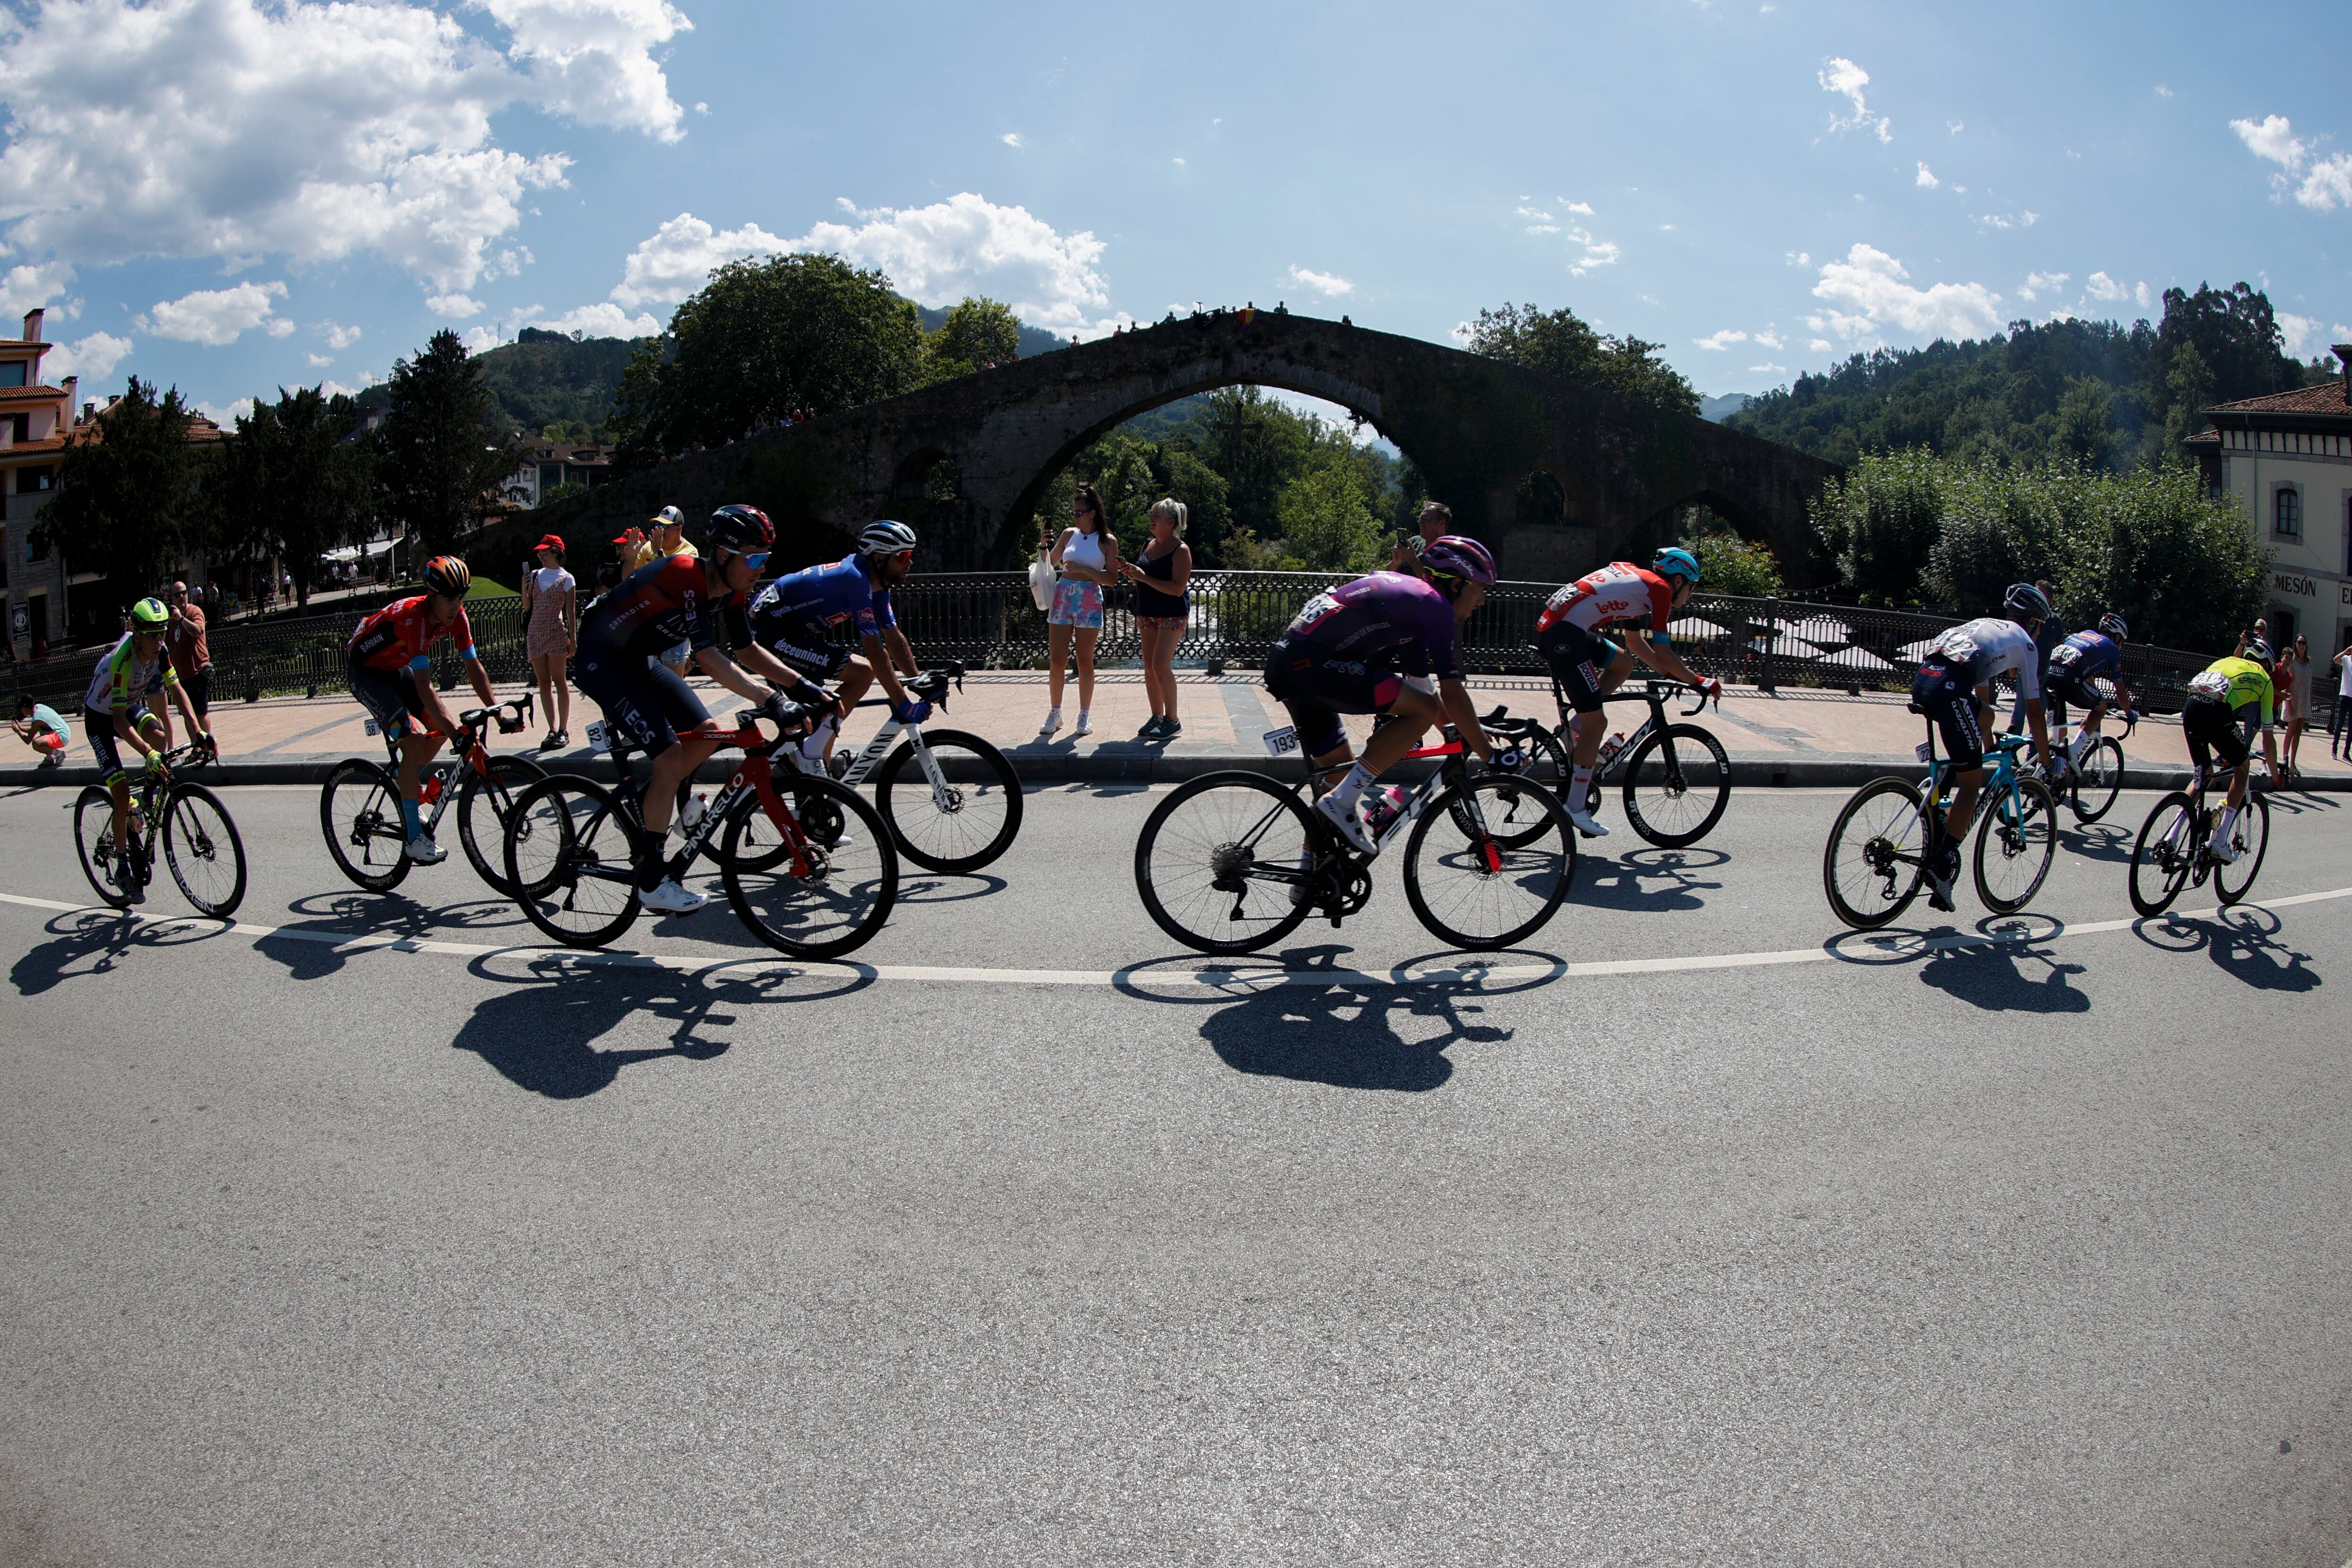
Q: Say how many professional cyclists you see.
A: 9